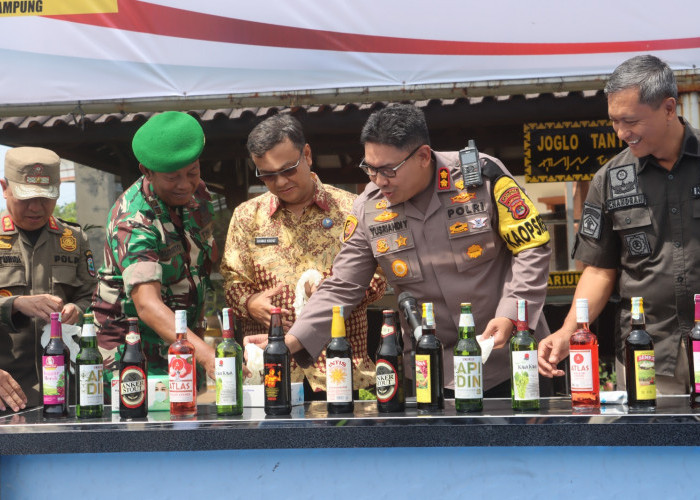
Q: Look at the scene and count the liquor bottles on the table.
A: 14